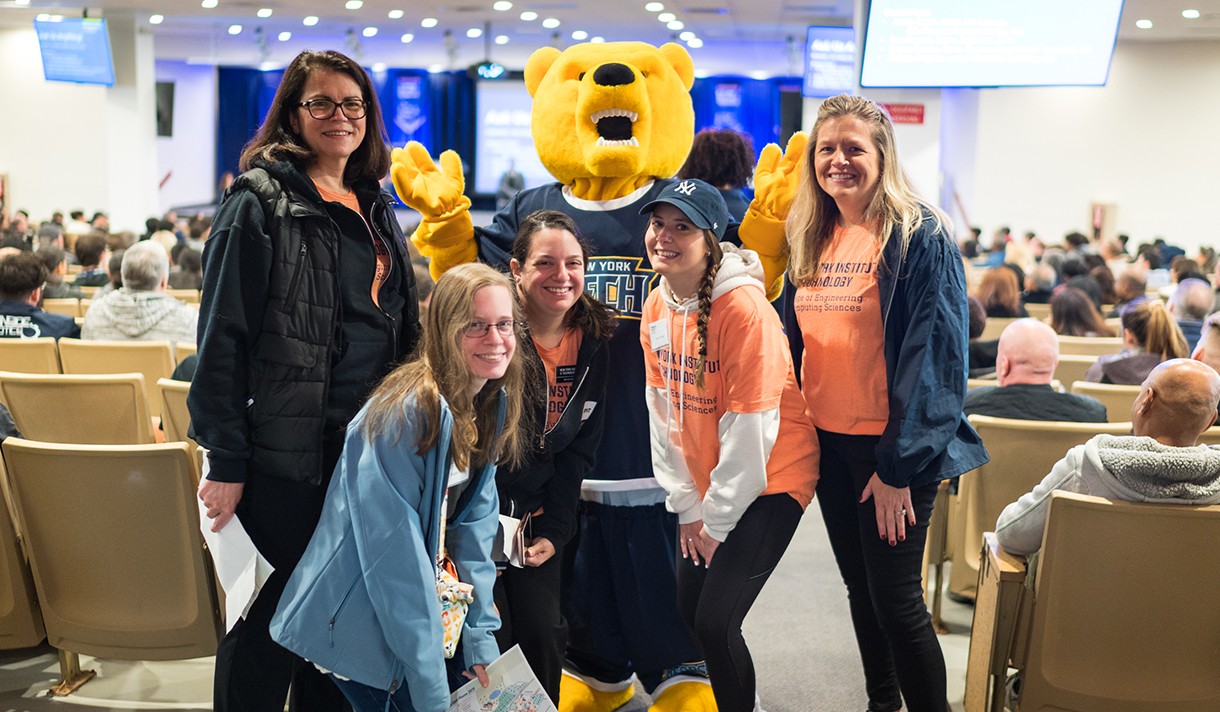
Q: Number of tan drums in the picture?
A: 0